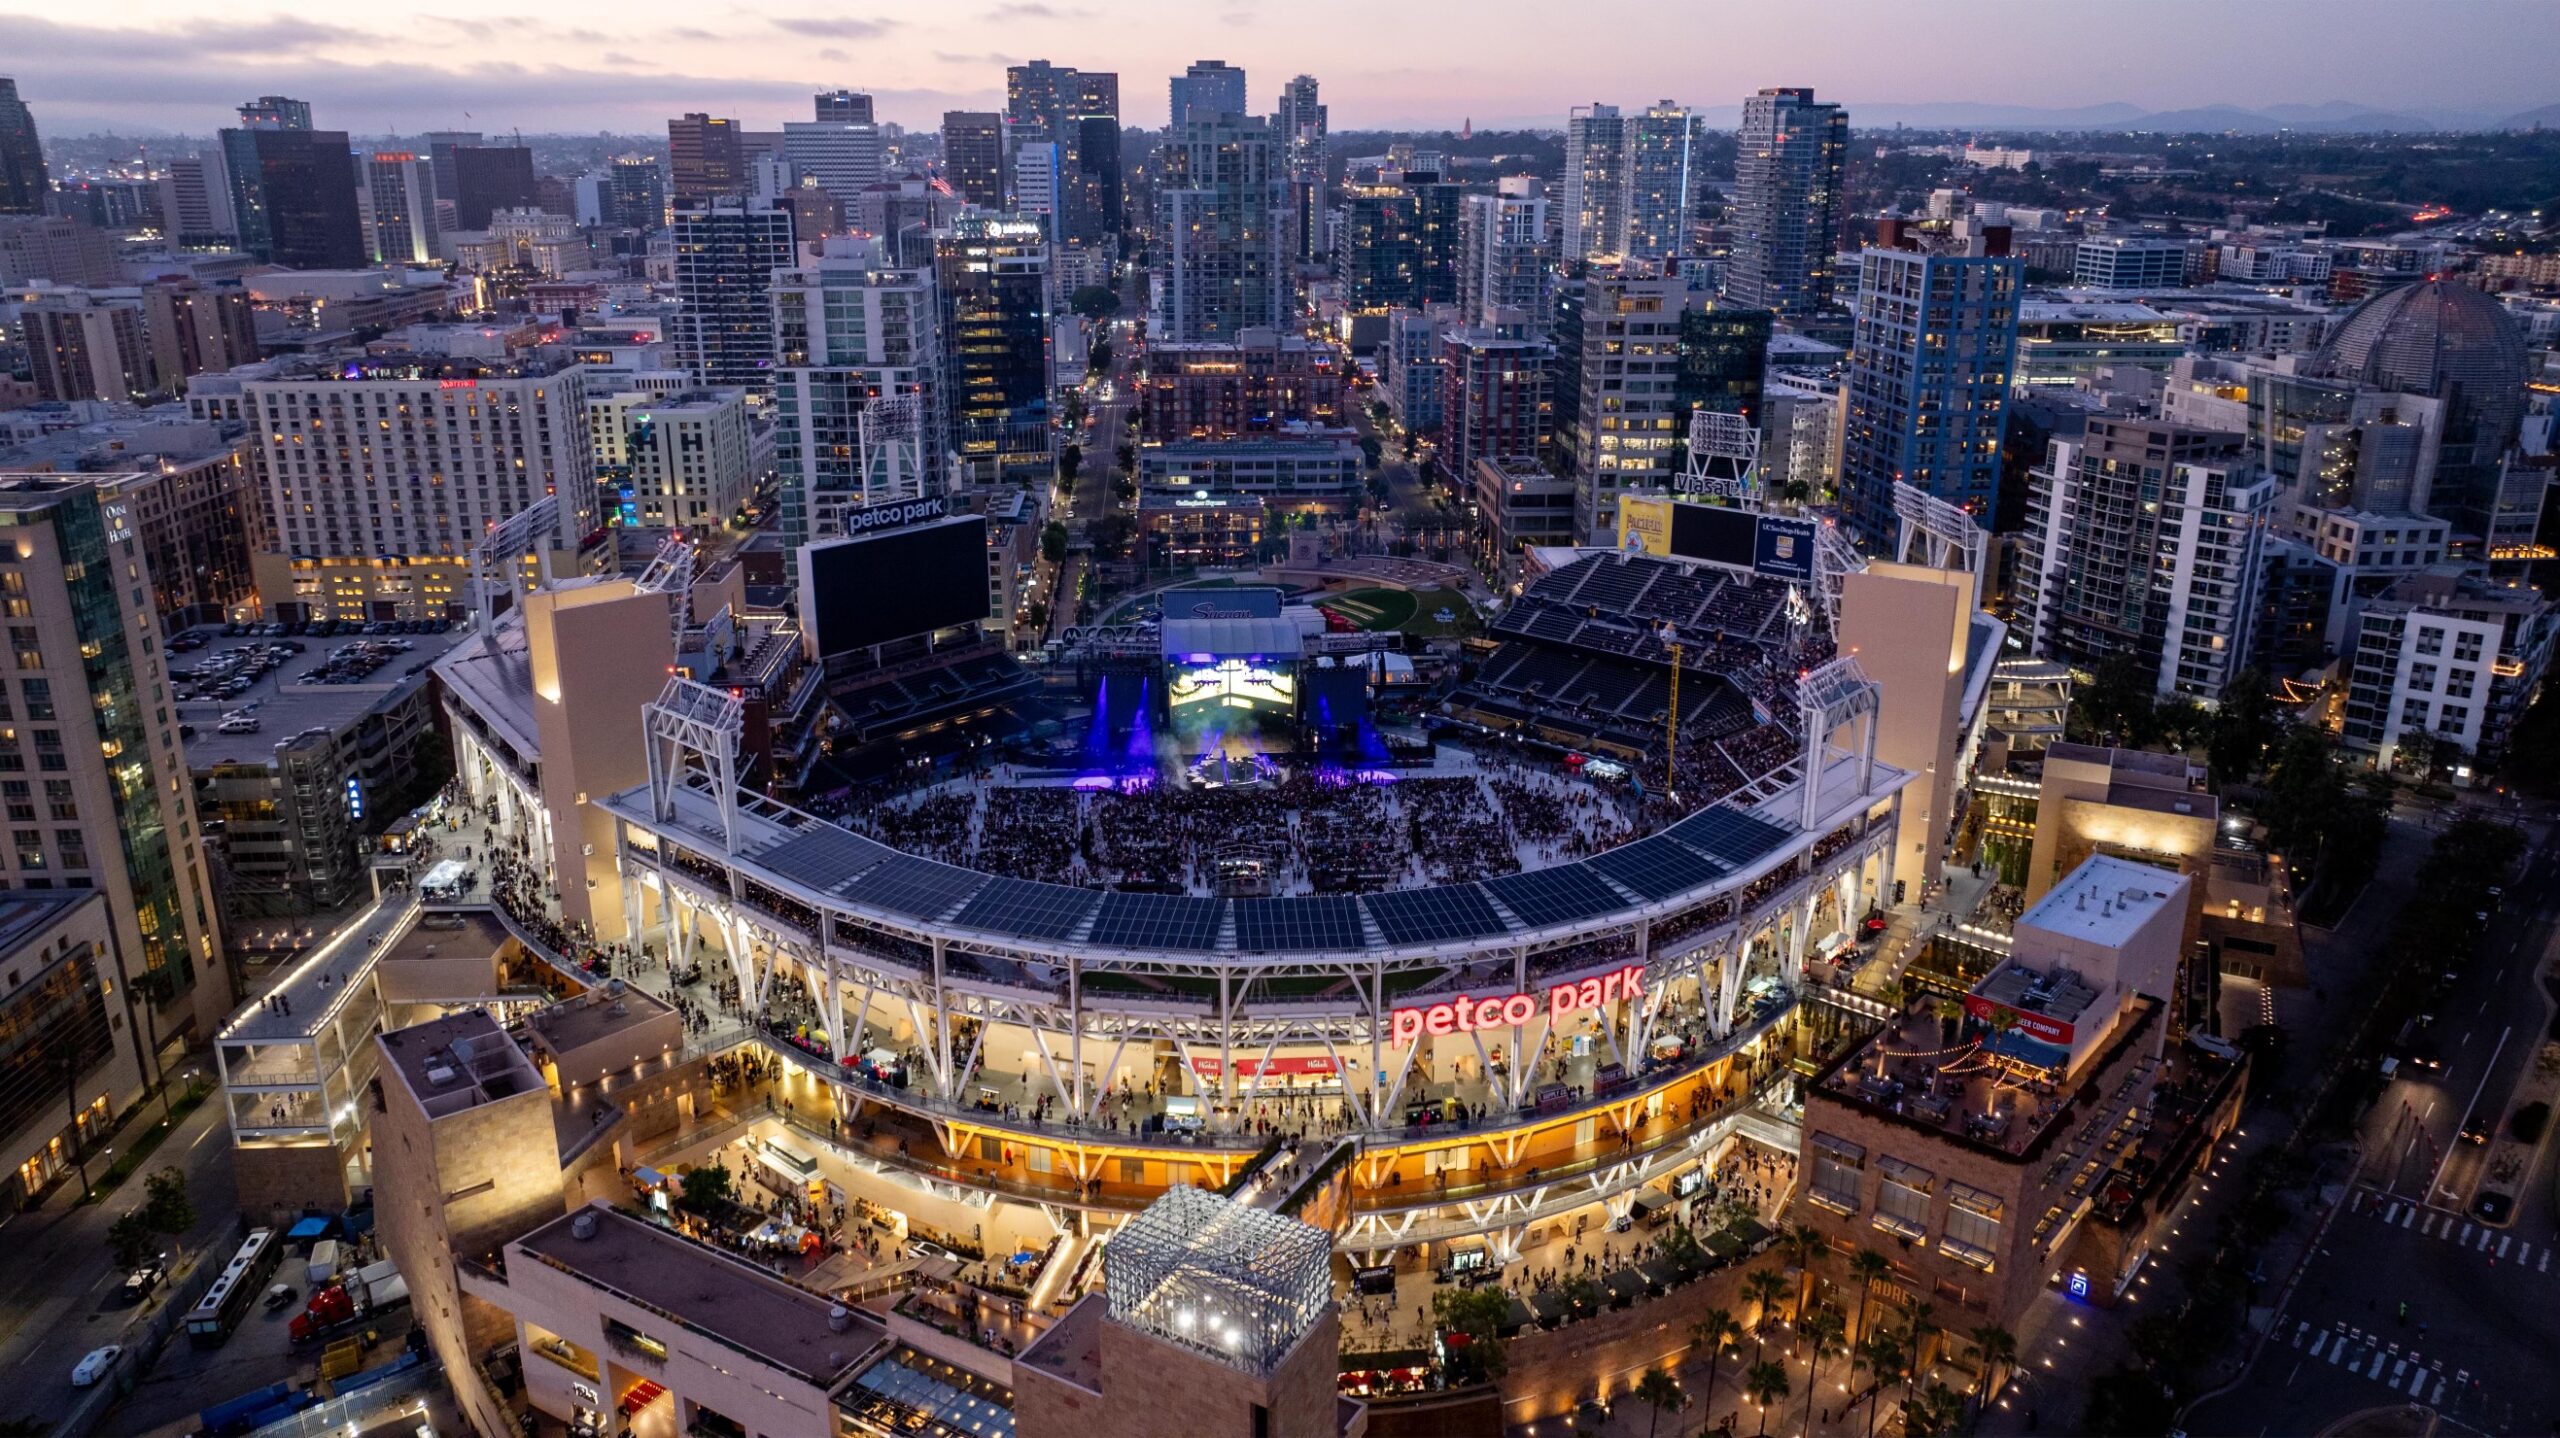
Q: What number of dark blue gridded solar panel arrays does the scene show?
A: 9